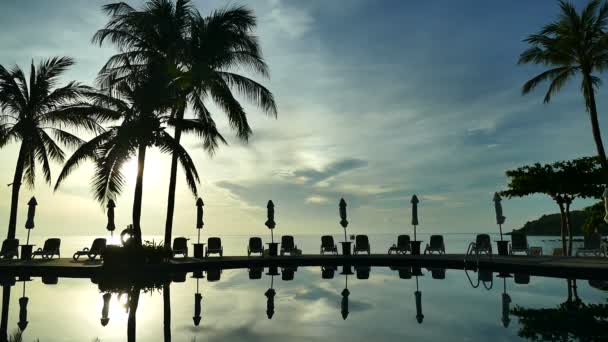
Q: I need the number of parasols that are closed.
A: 7